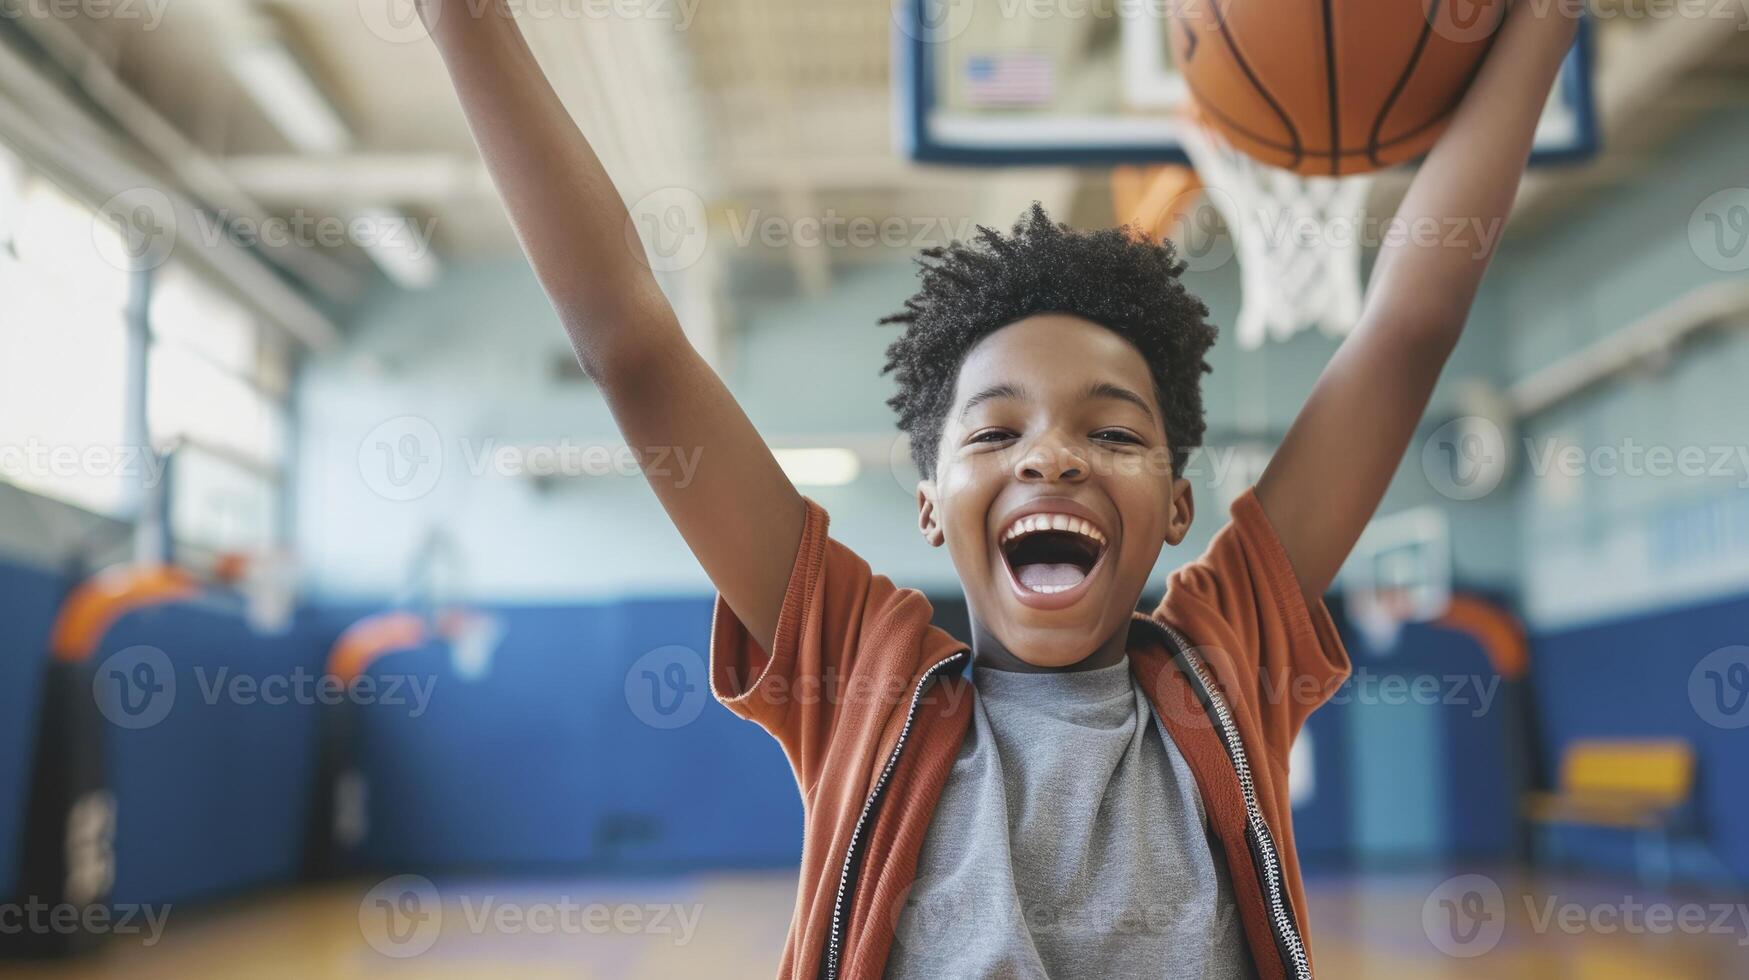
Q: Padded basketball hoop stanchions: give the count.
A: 3